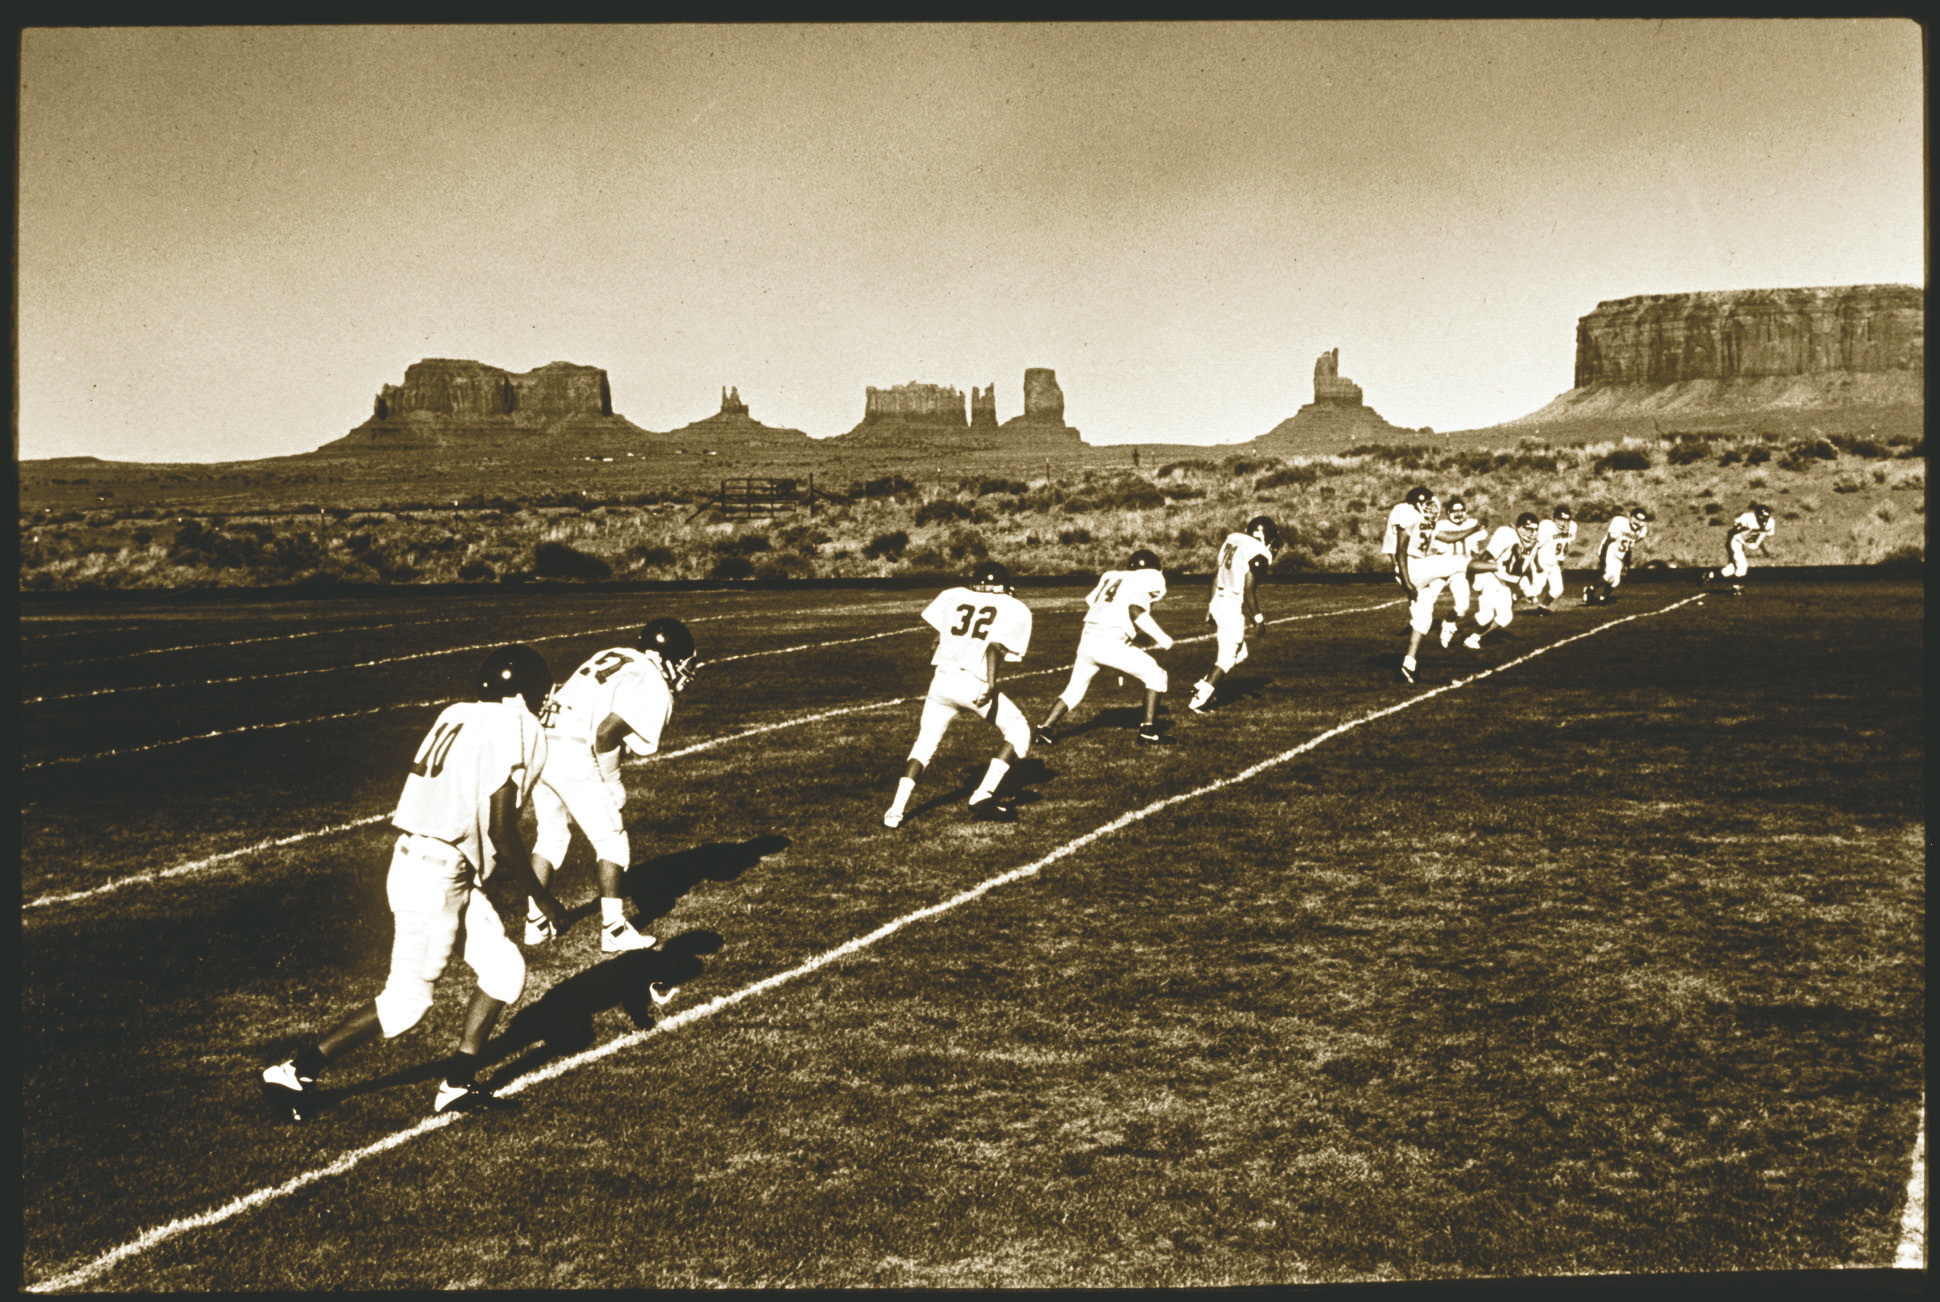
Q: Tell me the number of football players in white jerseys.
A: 11